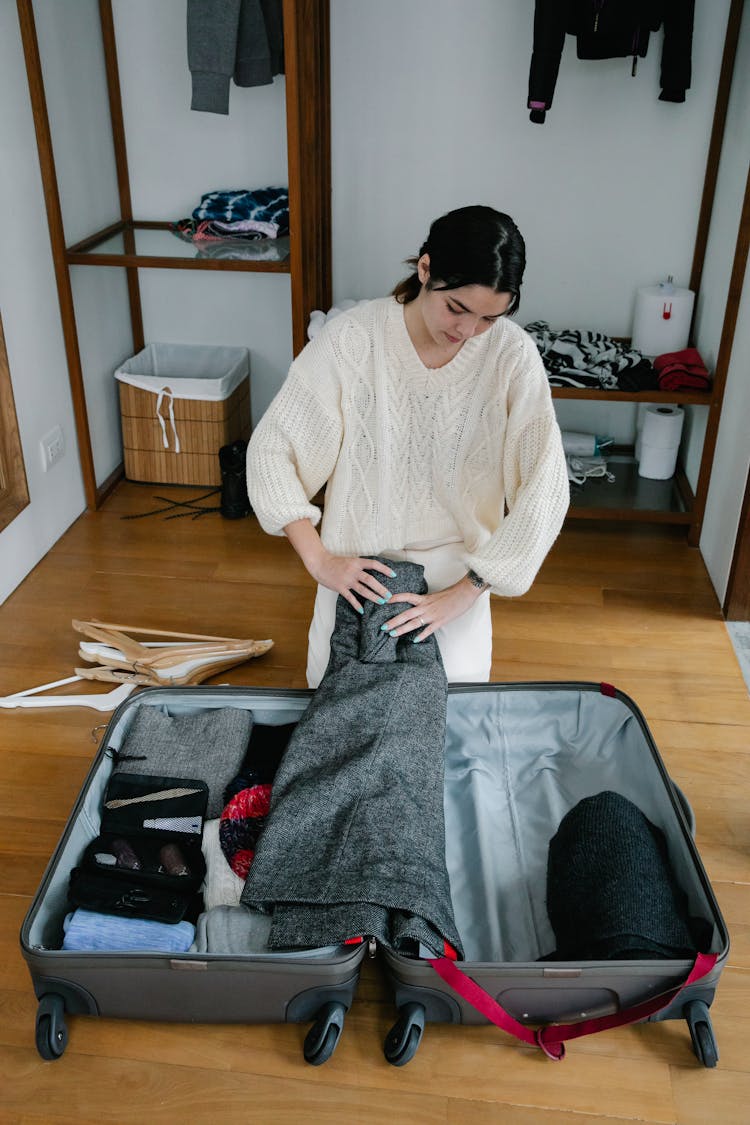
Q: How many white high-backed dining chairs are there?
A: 0